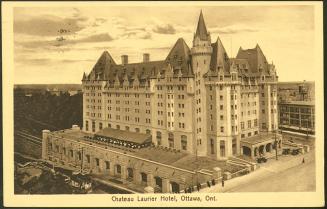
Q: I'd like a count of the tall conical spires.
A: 1